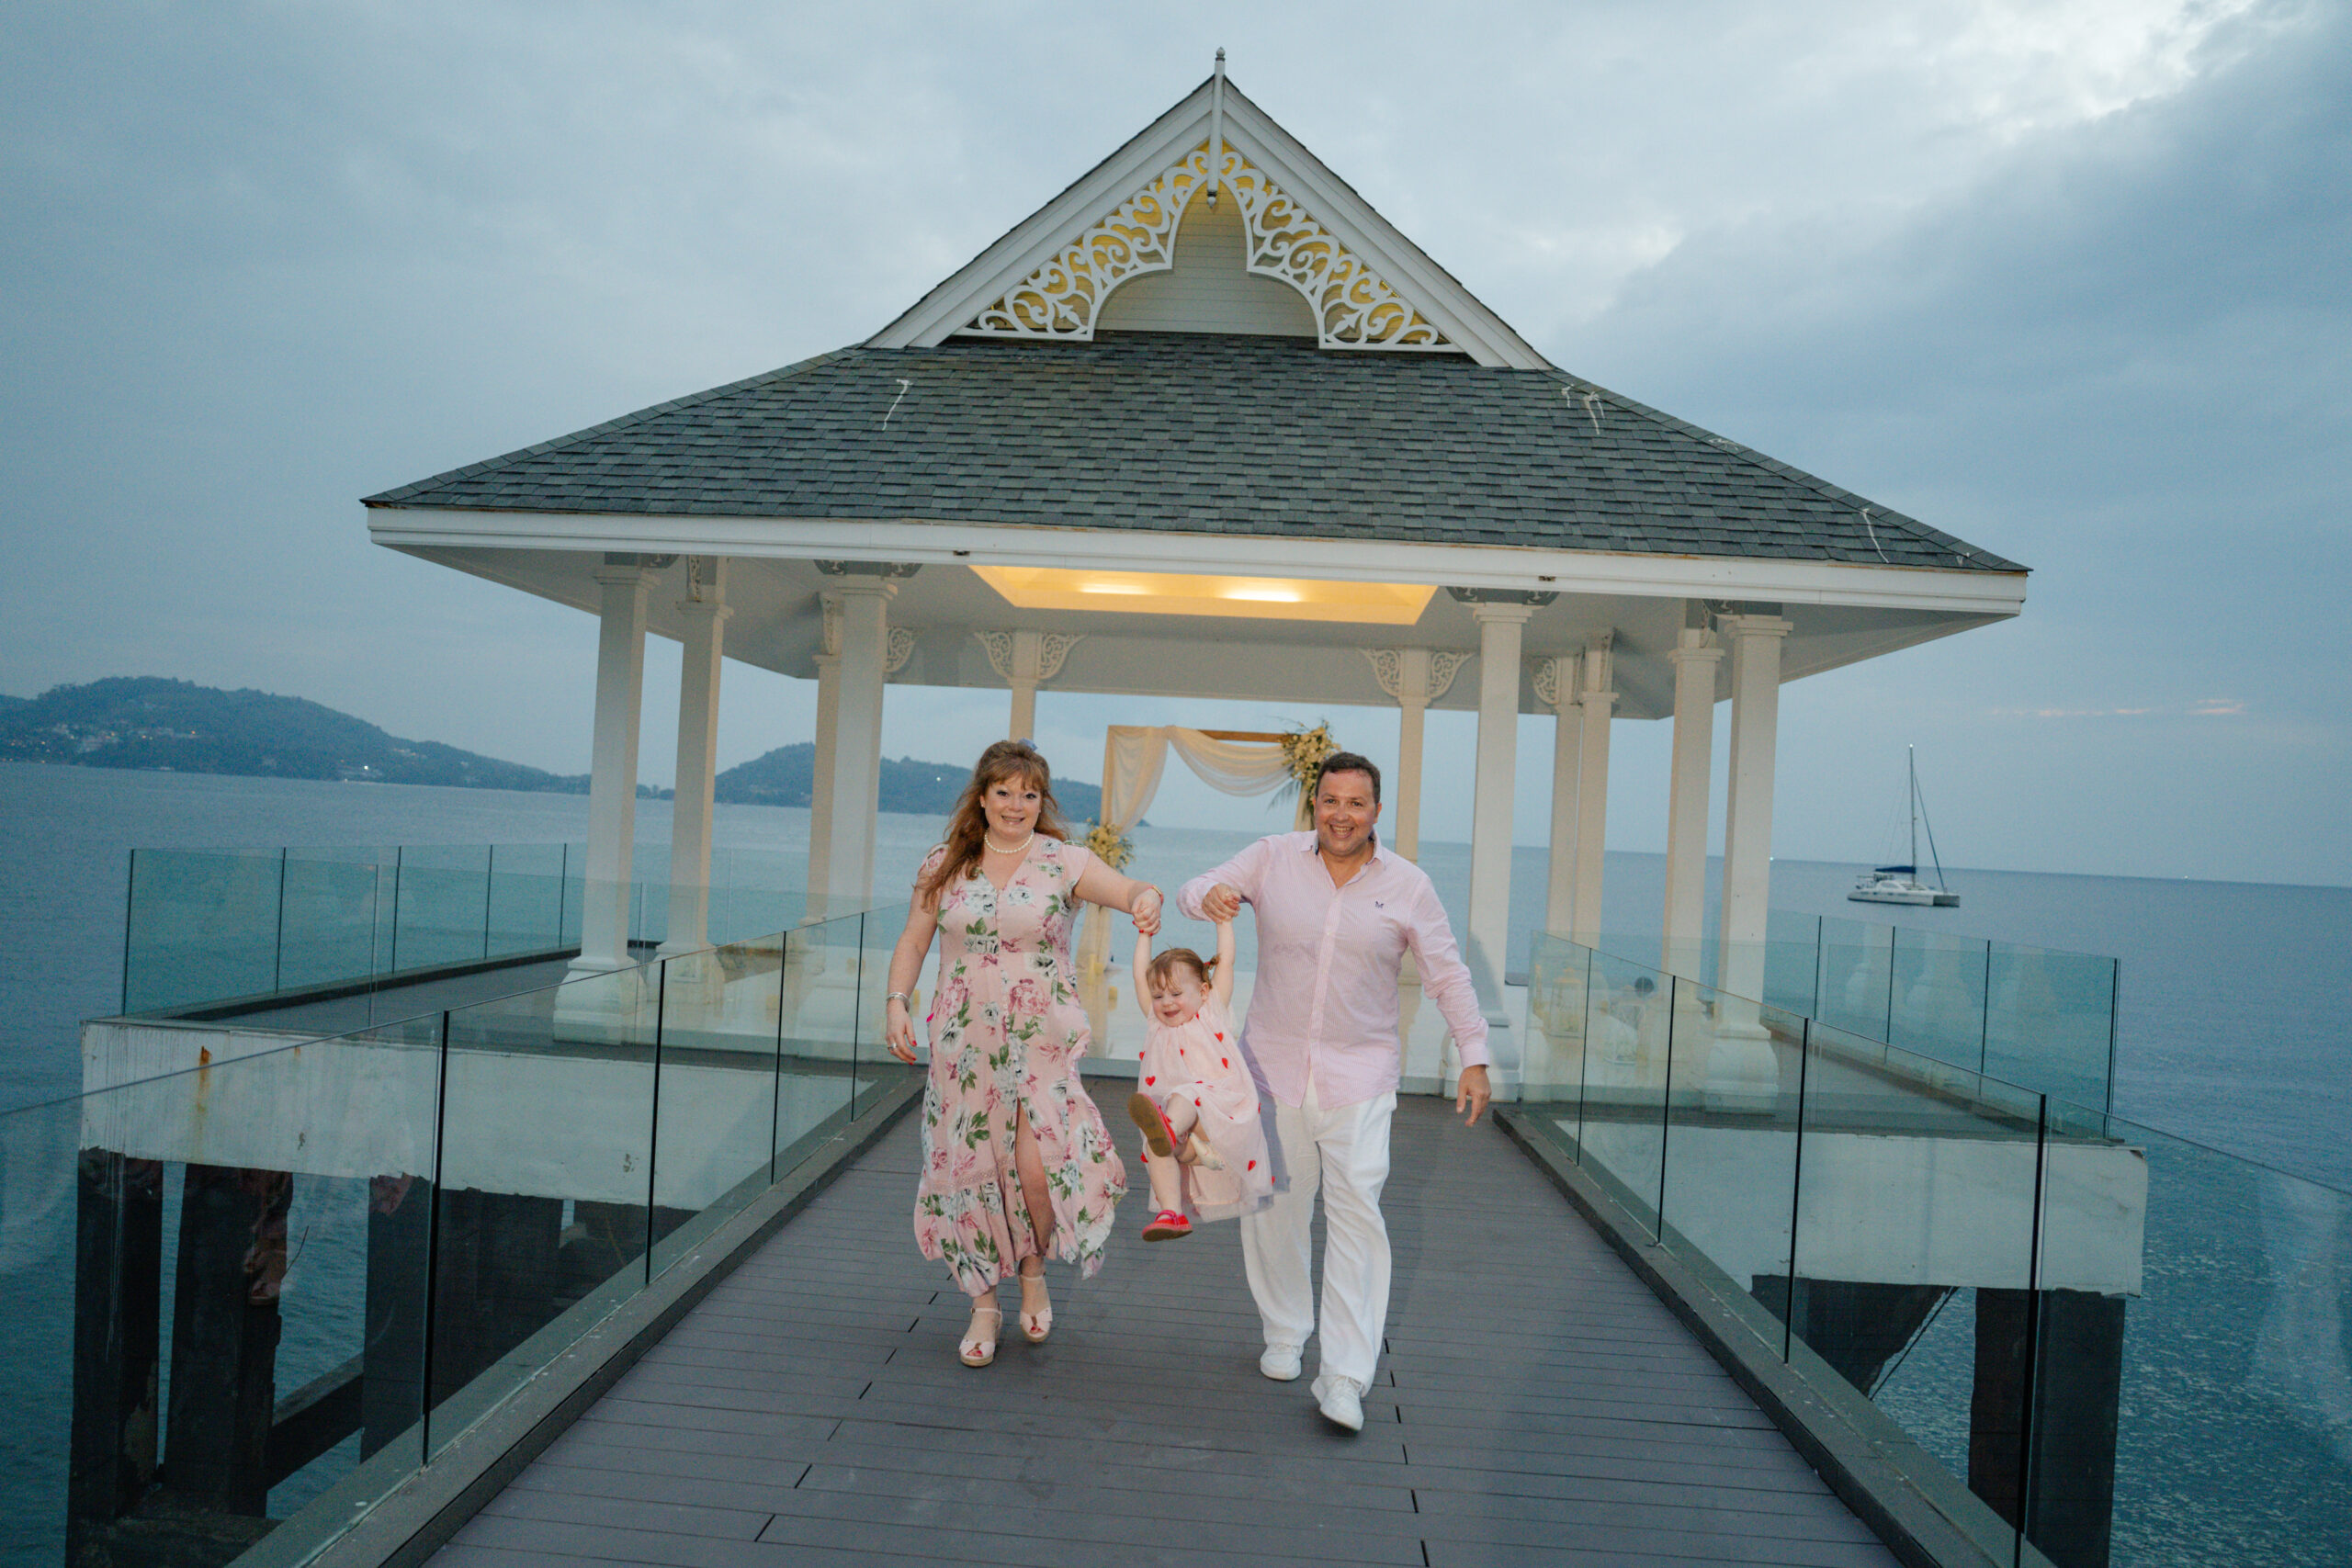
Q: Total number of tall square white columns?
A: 11